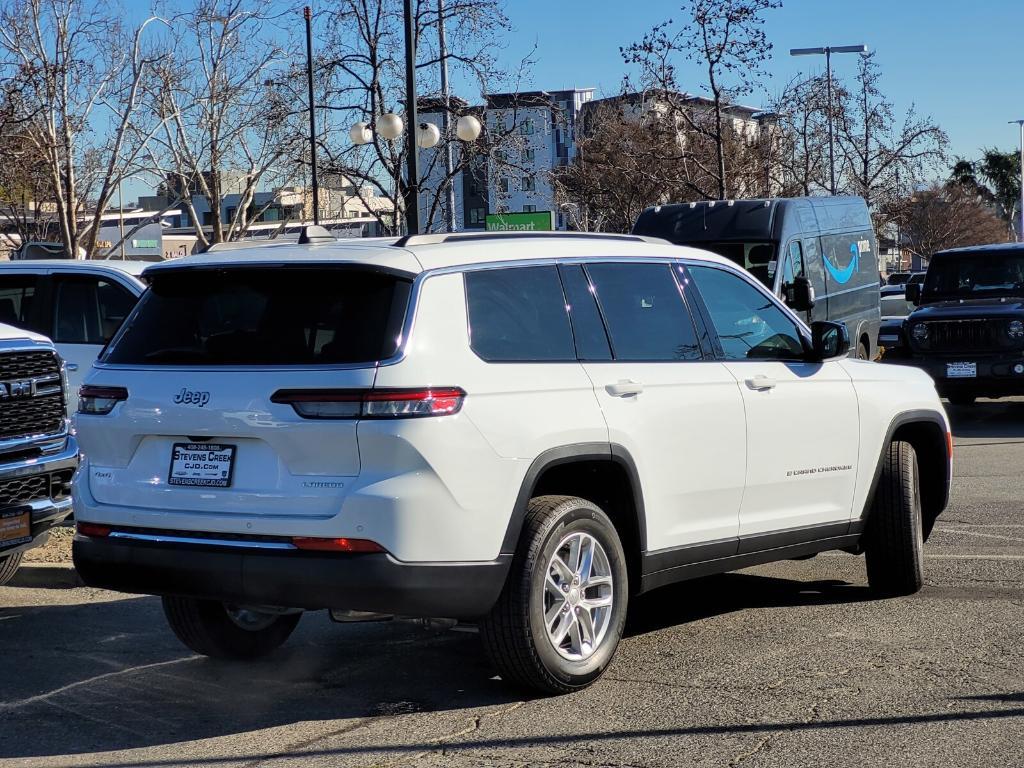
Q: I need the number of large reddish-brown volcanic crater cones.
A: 0